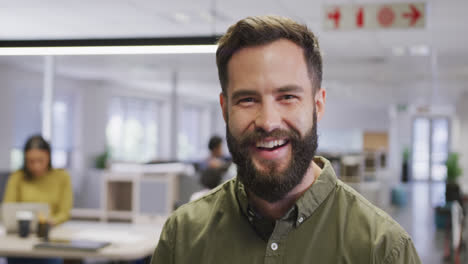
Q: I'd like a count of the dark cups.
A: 2